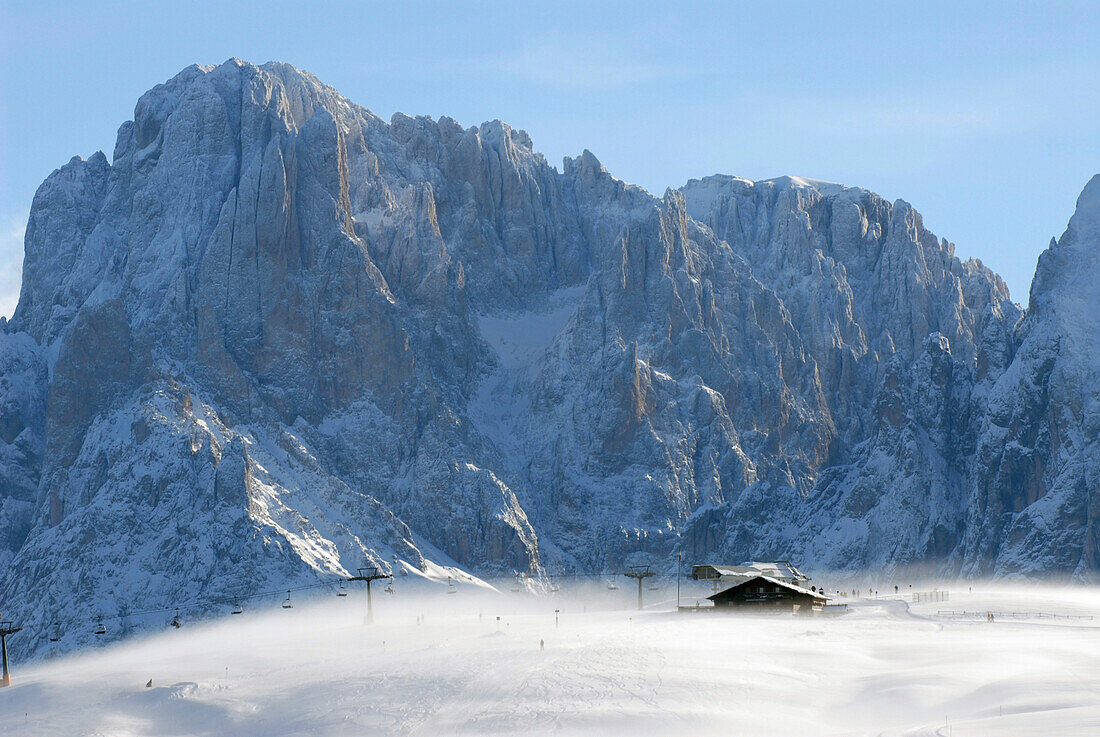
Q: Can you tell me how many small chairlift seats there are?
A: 12